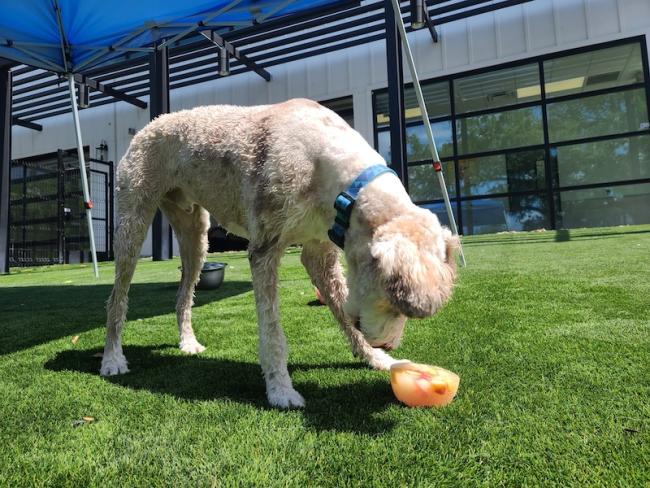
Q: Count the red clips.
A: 2